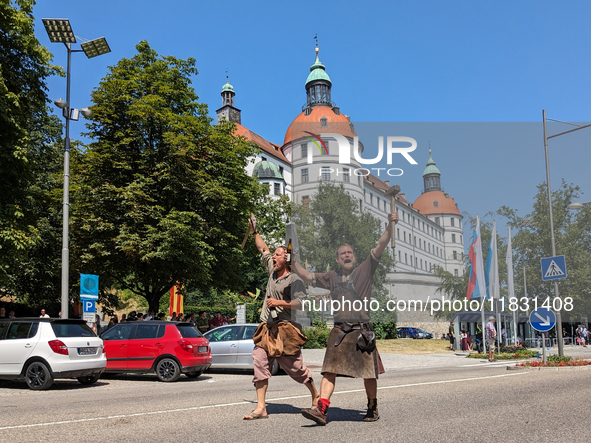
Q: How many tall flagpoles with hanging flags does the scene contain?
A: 3